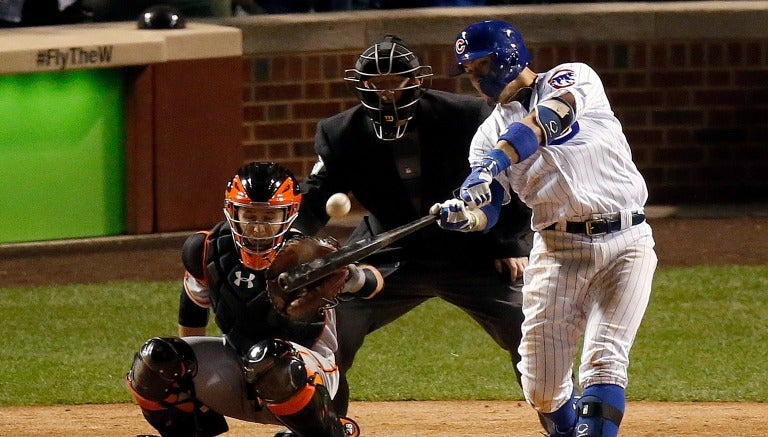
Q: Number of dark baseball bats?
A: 1